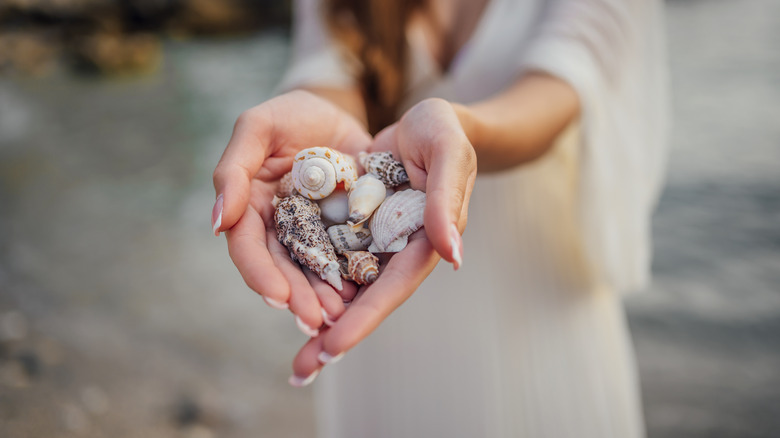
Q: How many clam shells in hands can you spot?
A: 1